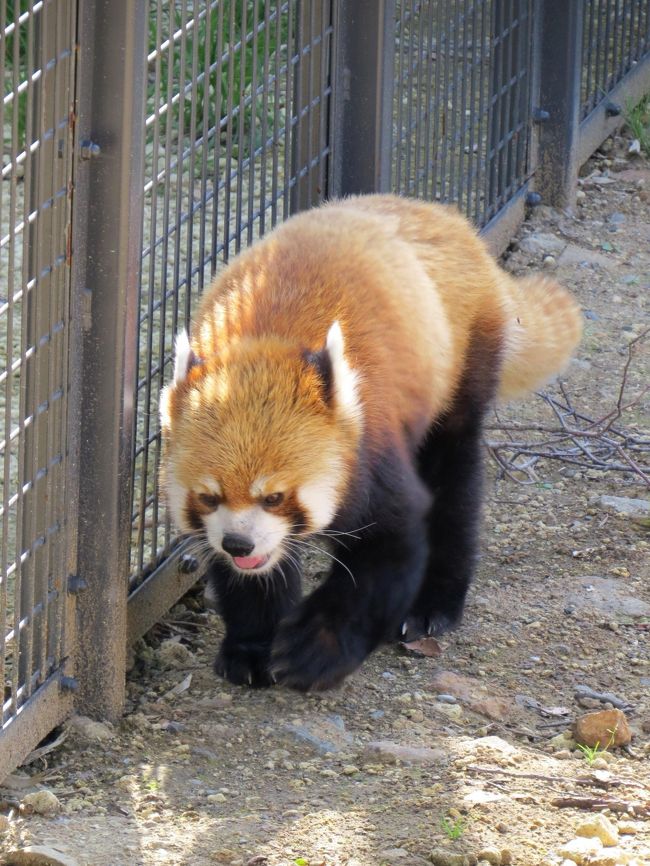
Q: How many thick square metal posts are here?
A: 3